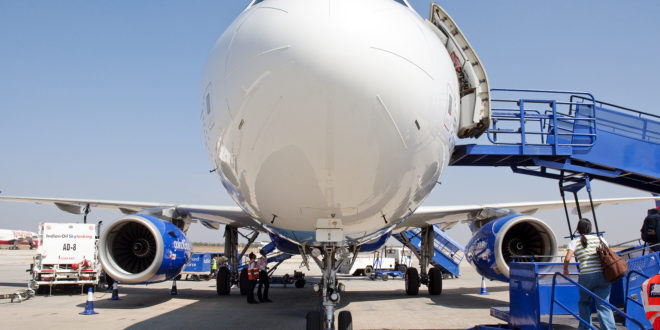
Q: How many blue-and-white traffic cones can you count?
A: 4